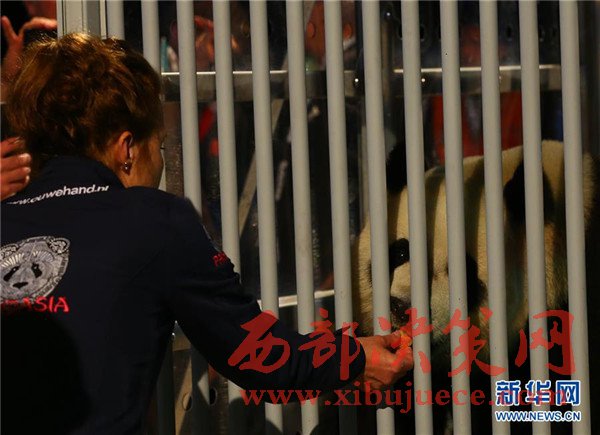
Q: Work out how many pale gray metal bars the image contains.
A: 13